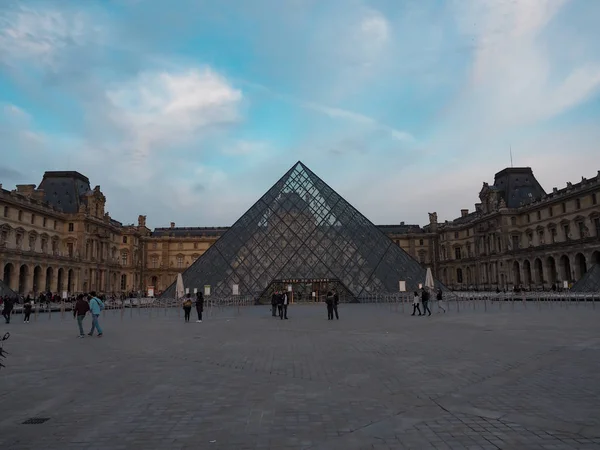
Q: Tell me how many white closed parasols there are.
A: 2